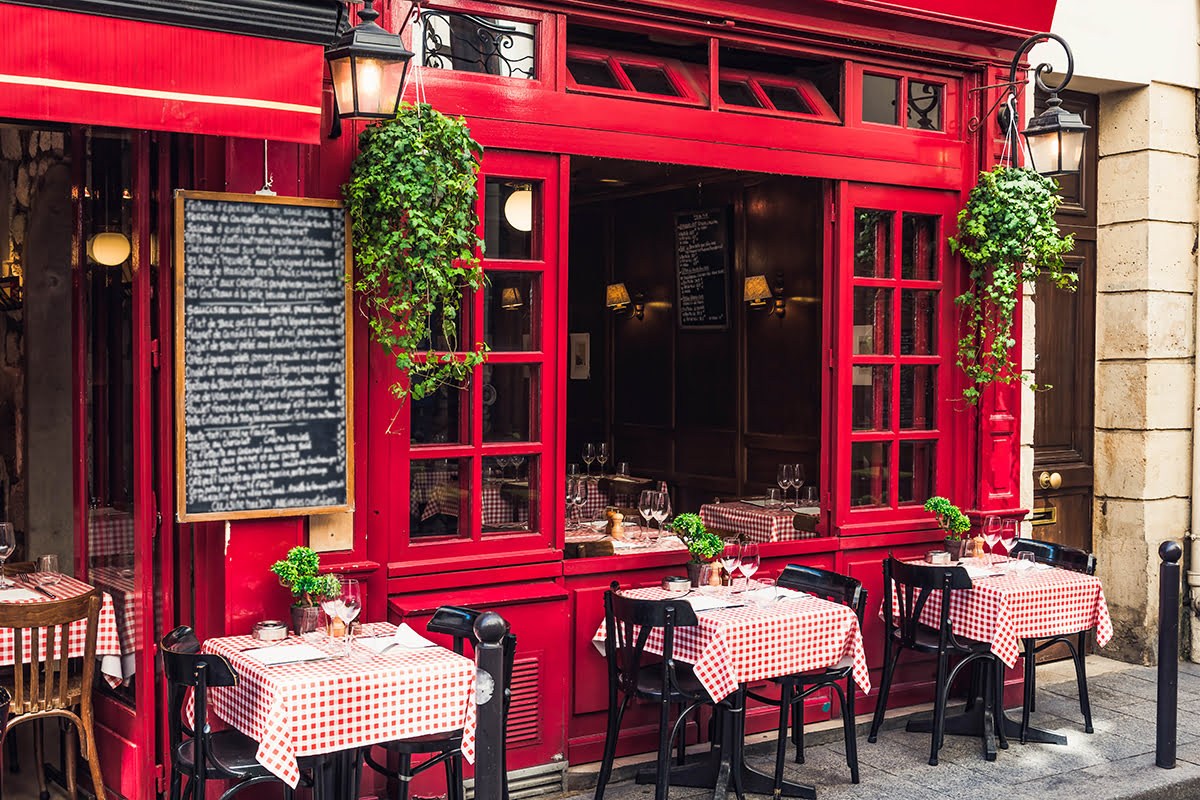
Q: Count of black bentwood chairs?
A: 6